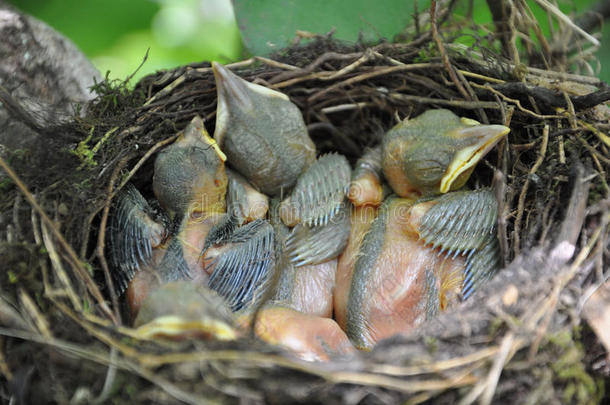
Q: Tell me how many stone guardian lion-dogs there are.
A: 0